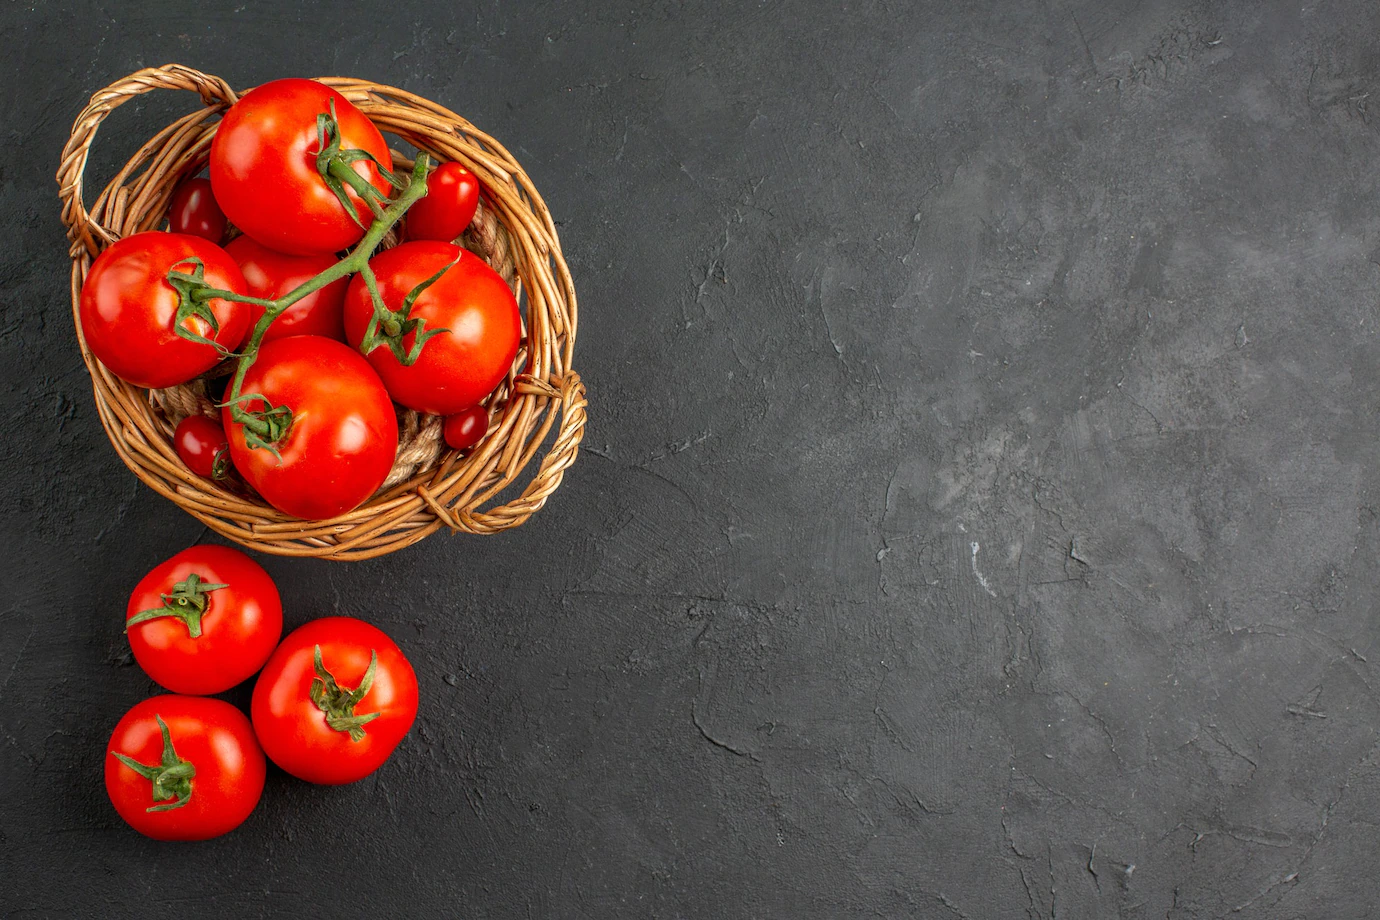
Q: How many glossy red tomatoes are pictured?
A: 12